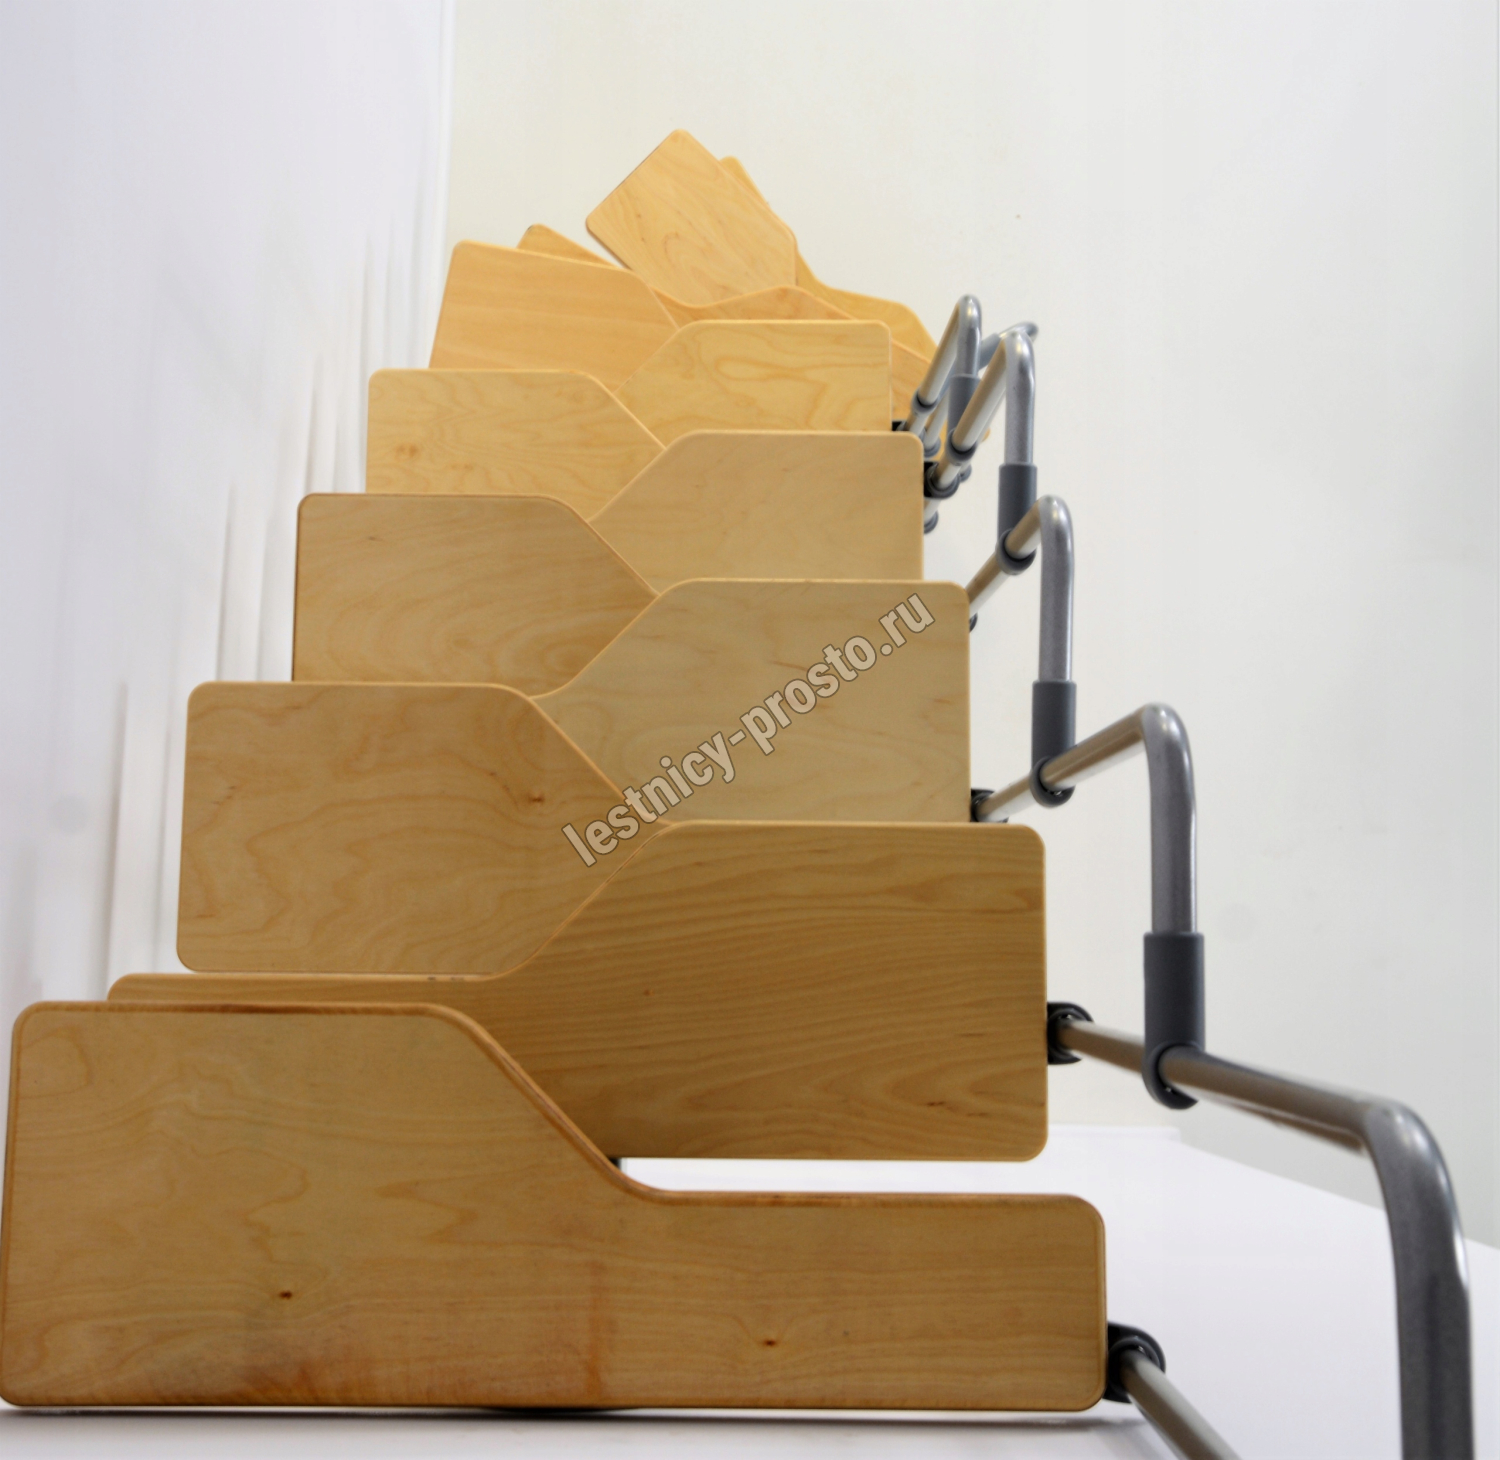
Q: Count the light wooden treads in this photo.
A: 12